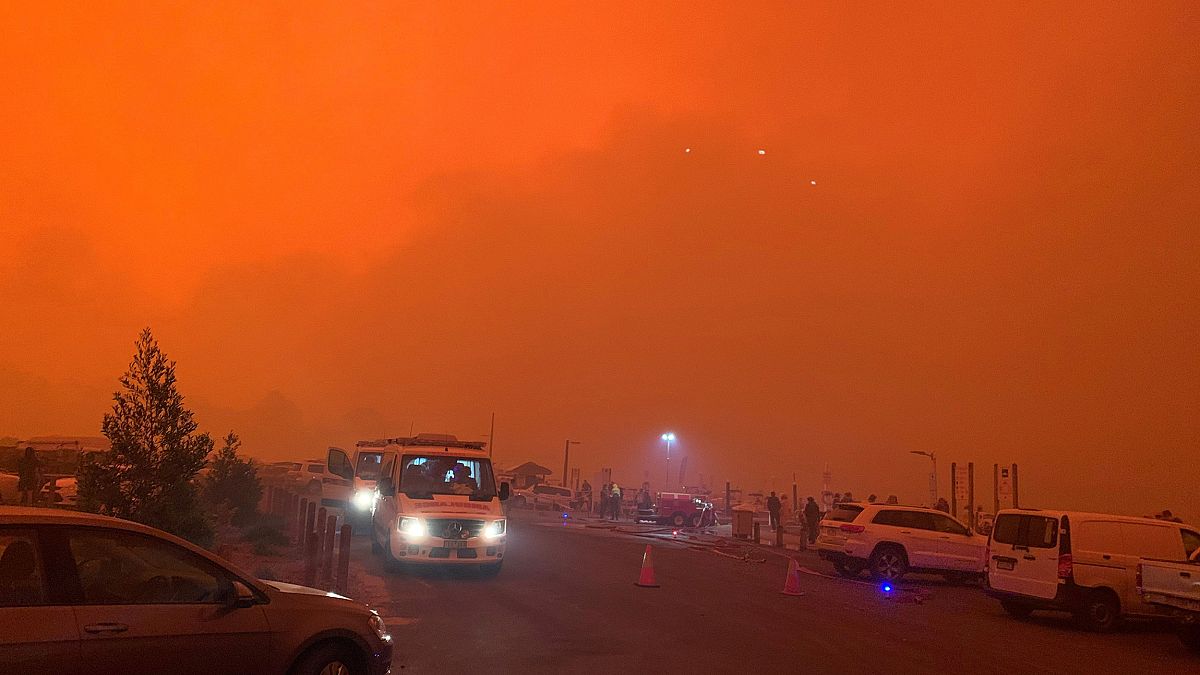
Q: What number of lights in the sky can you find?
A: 3